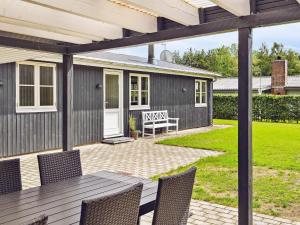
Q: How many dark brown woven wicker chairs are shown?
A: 5